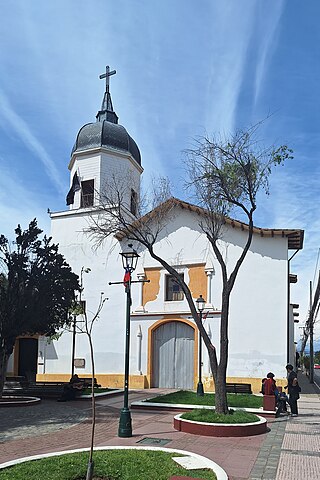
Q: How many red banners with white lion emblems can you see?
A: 0